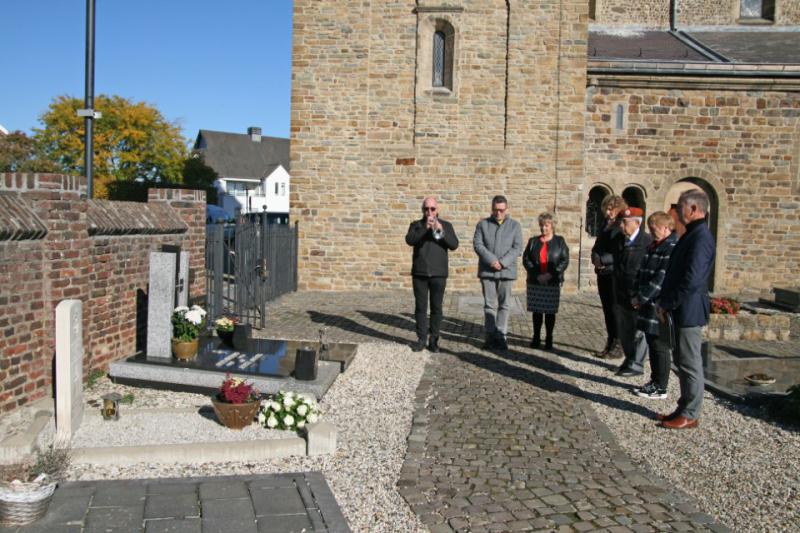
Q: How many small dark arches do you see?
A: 2